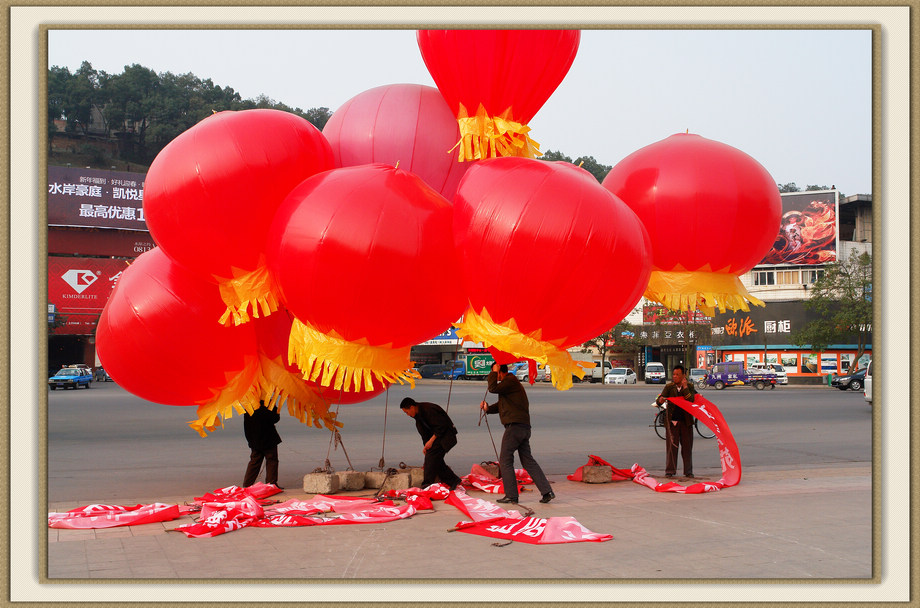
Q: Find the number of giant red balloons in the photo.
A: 8